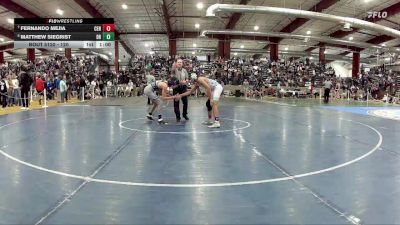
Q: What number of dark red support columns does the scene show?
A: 9